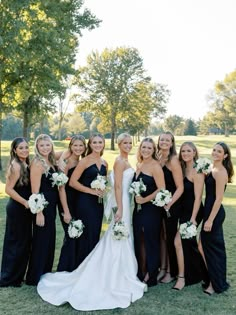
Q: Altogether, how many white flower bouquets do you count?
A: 9